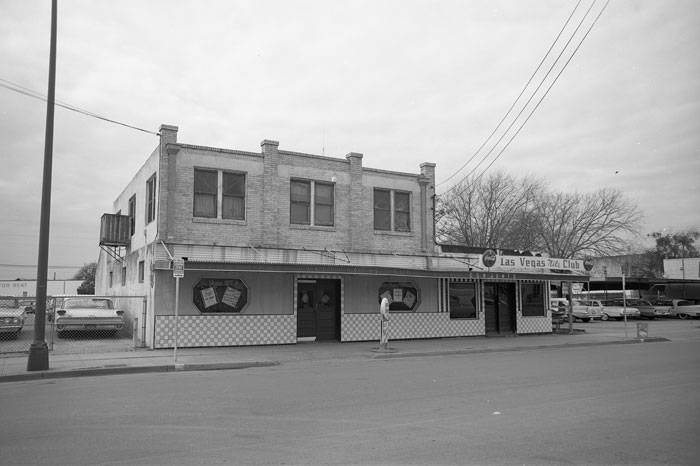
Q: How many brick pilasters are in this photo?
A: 4